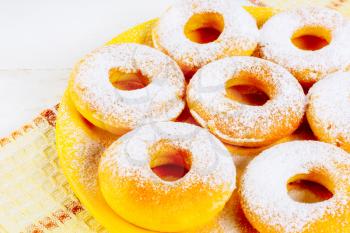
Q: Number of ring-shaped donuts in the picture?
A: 7